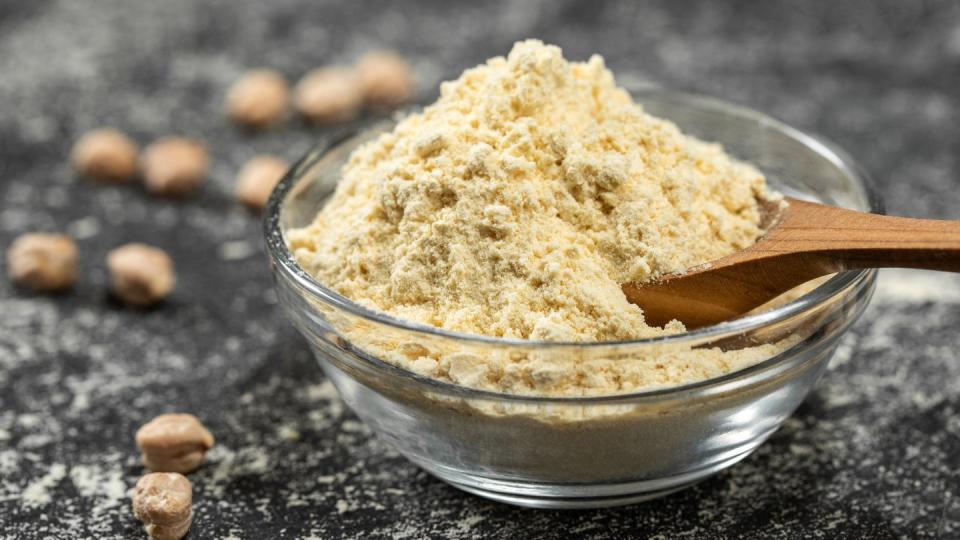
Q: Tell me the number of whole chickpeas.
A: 10